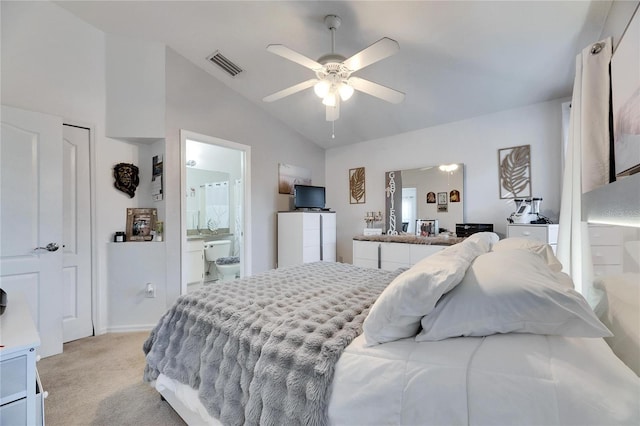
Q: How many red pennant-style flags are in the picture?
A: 0